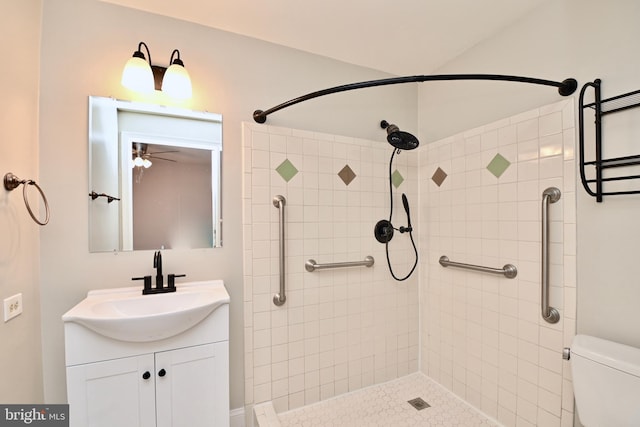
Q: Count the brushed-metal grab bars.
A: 4